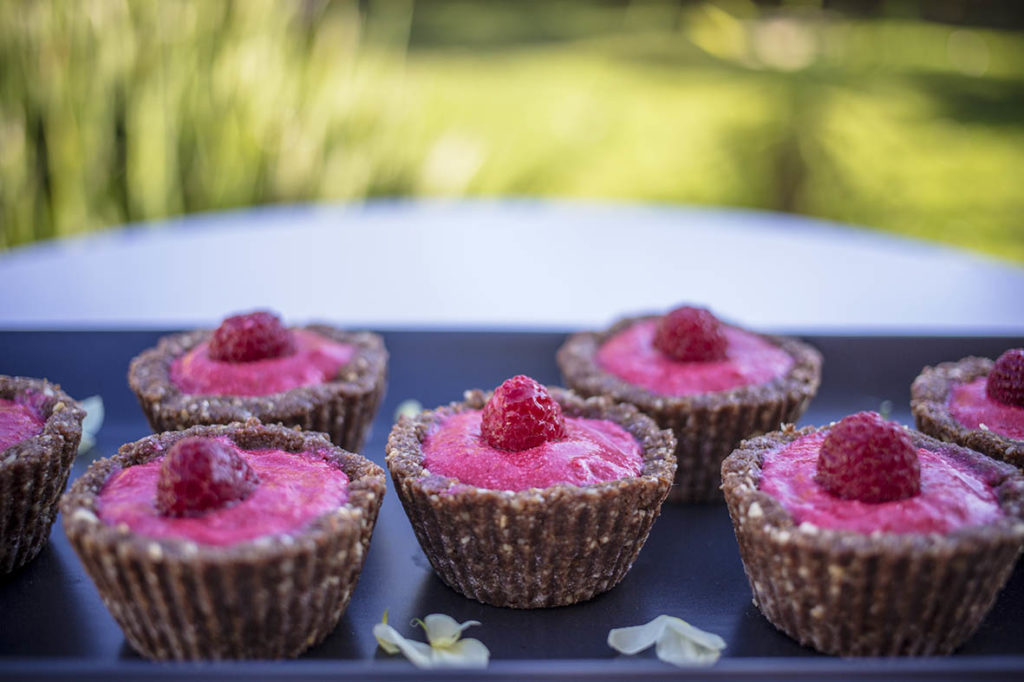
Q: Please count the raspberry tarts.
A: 7